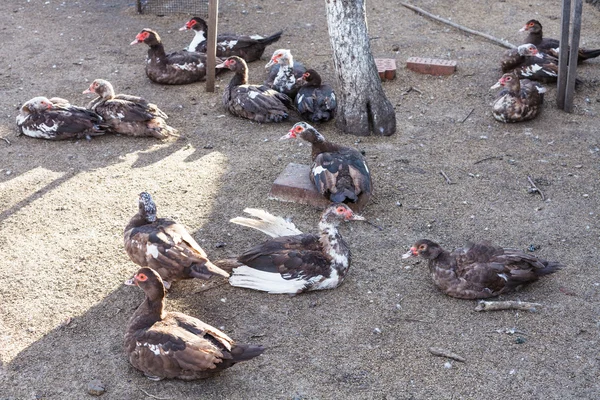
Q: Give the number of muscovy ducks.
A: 15